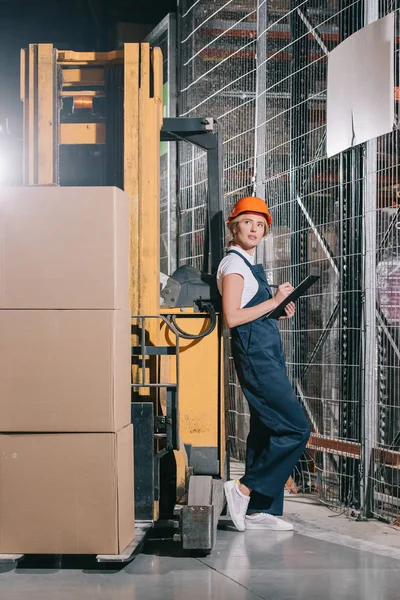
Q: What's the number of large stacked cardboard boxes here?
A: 3